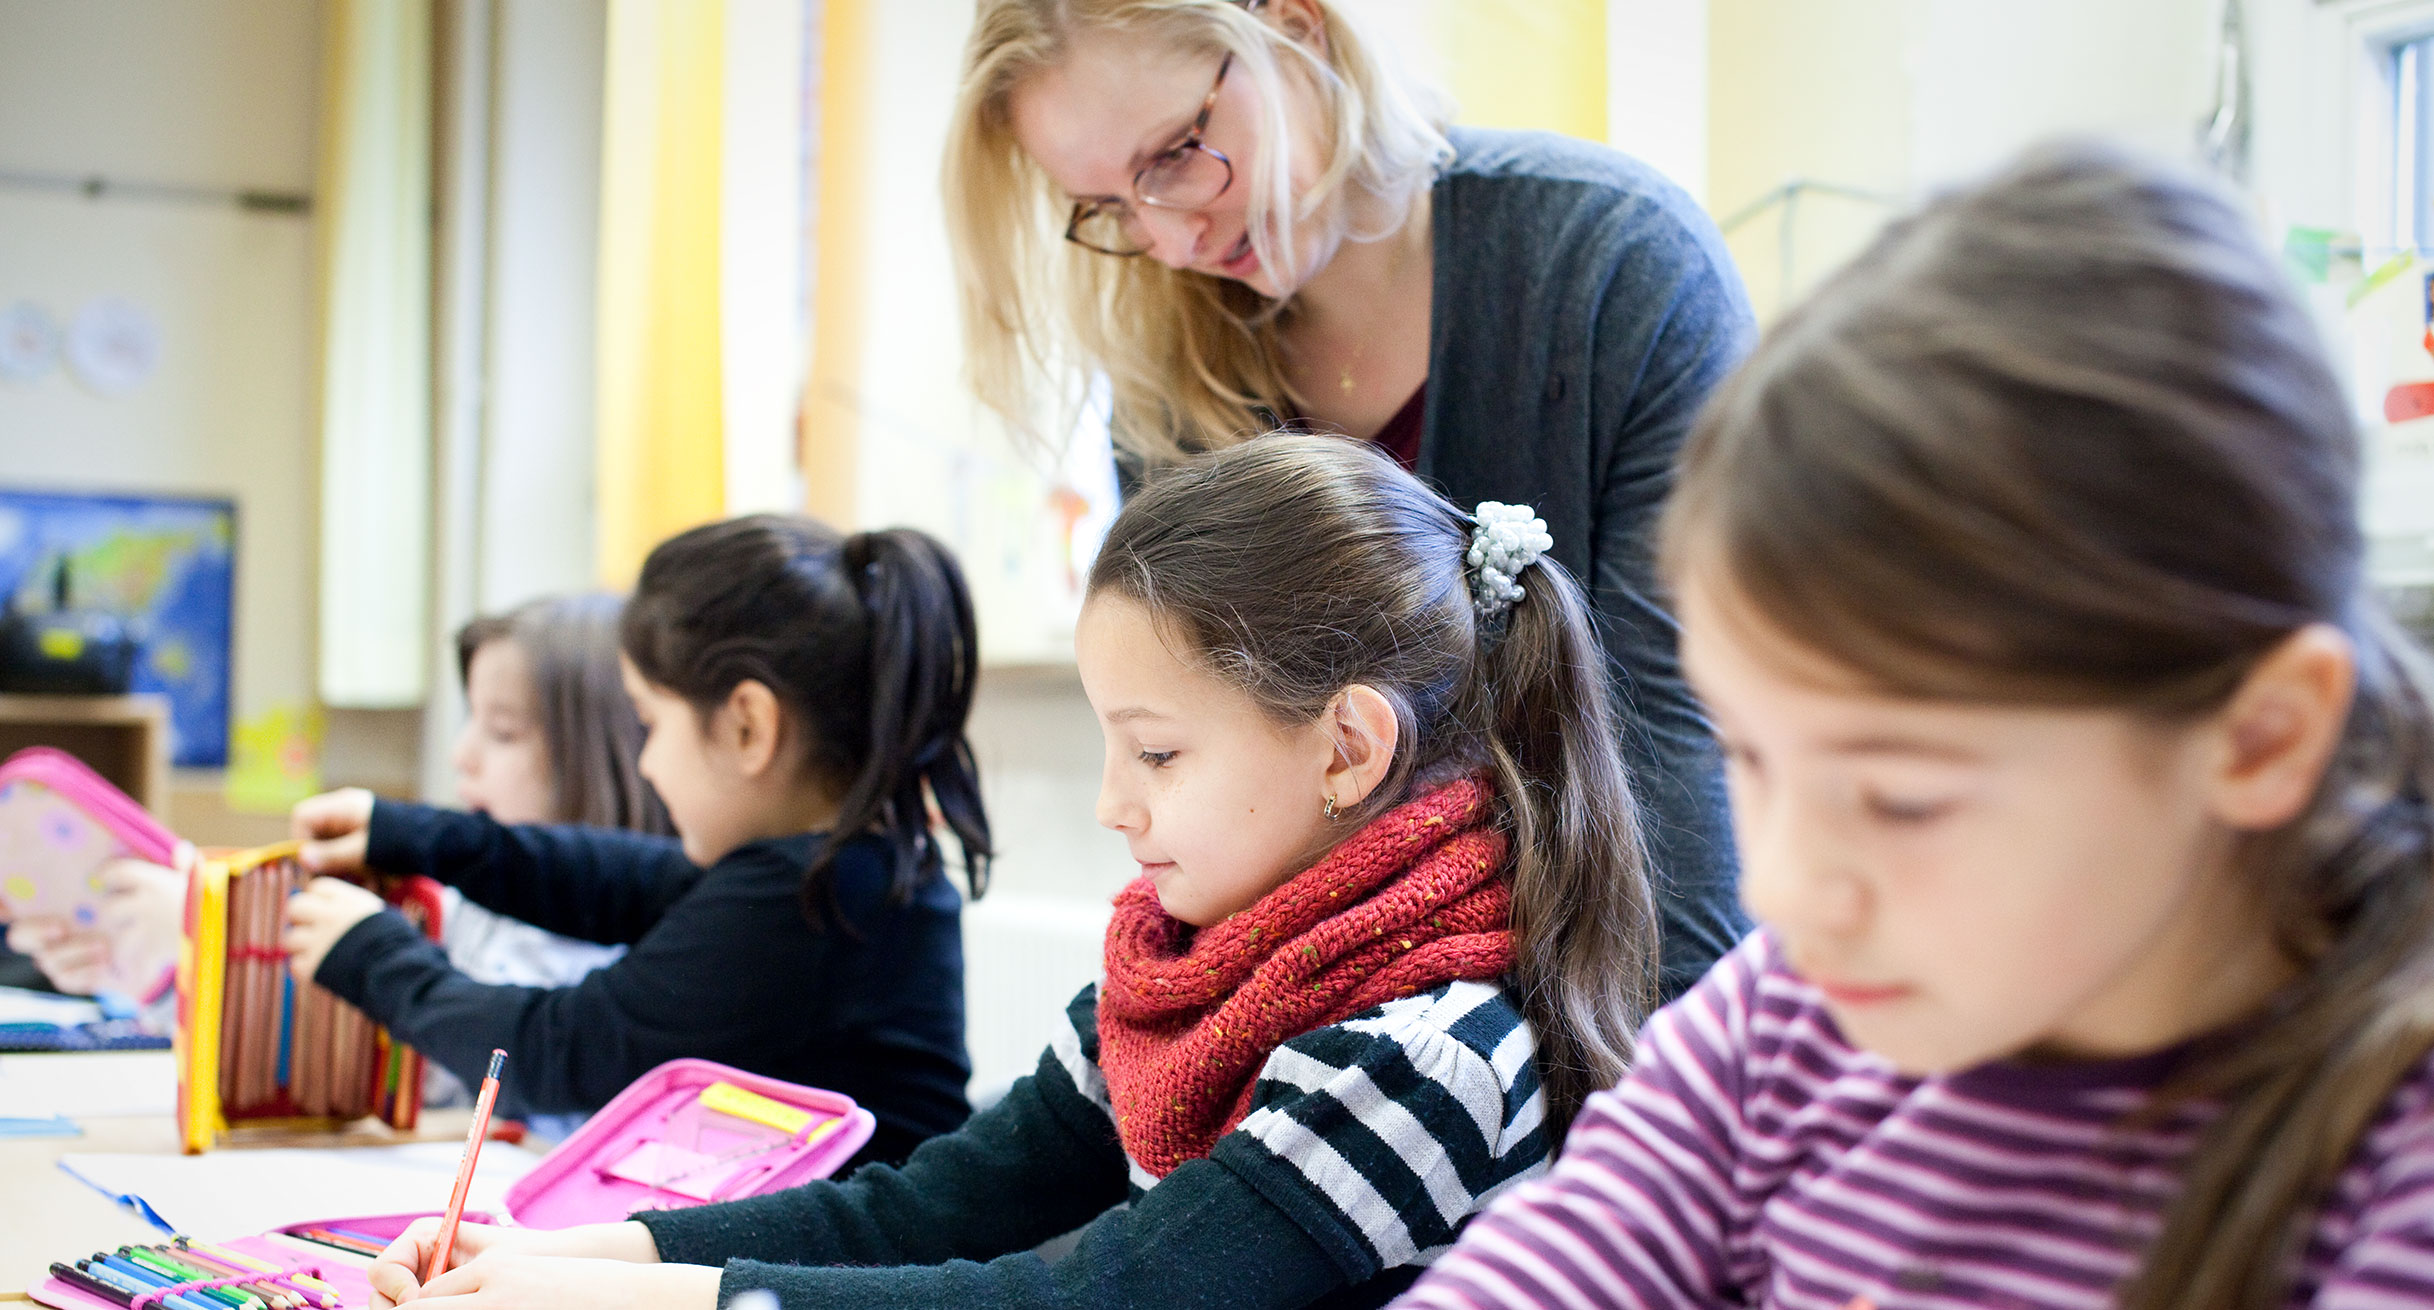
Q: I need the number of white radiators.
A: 1